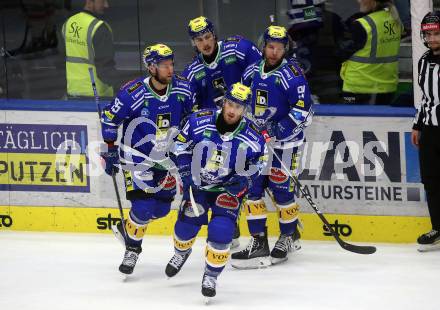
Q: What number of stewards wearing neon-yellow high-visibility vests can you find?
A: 2